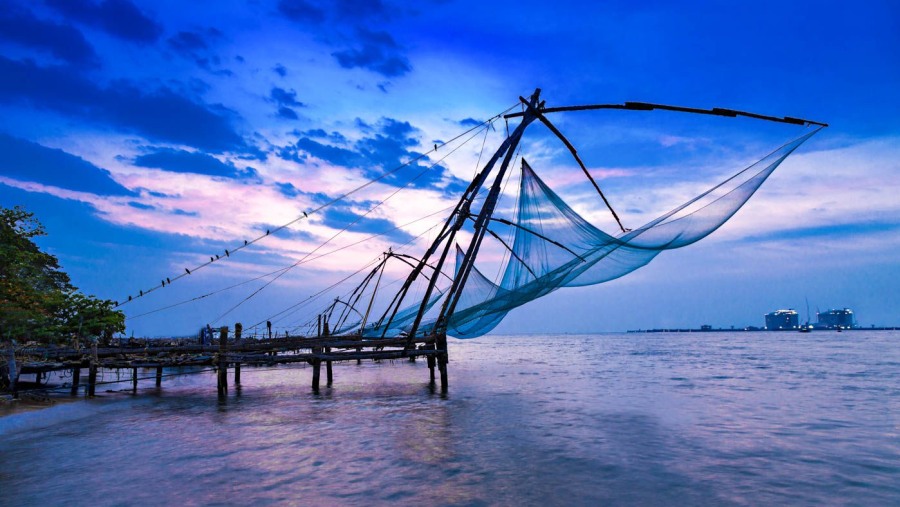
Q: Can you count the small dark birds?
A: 13